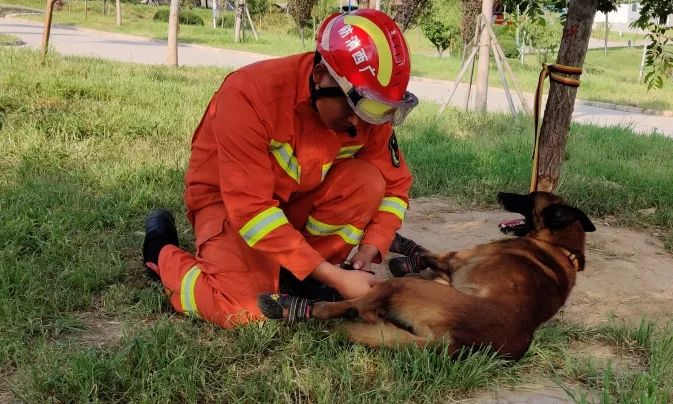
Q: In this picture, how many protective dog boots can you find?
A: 3